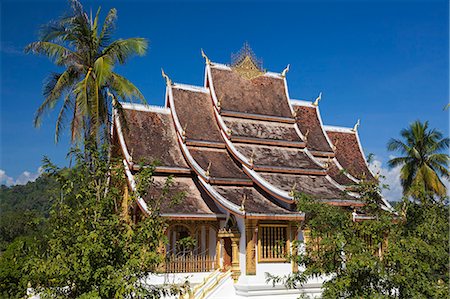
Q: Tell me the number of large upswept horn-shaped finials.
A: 6